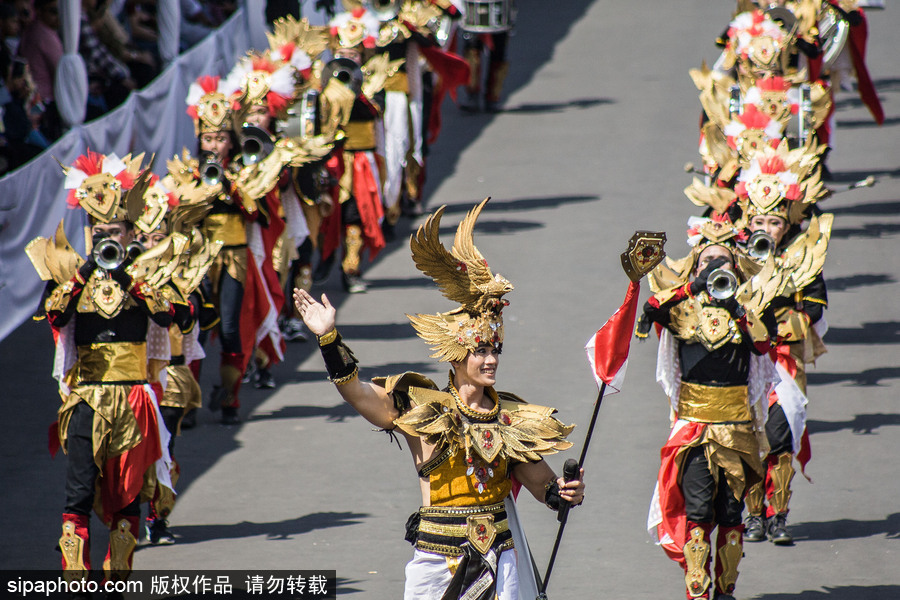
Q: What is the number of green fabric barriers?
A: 0